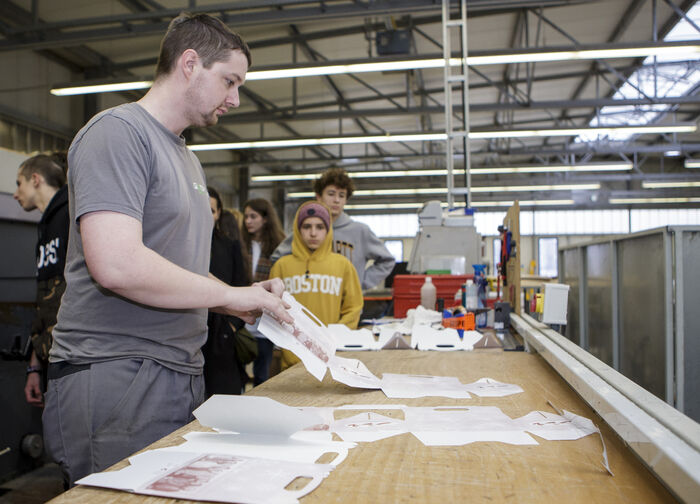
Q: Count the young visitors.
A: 5